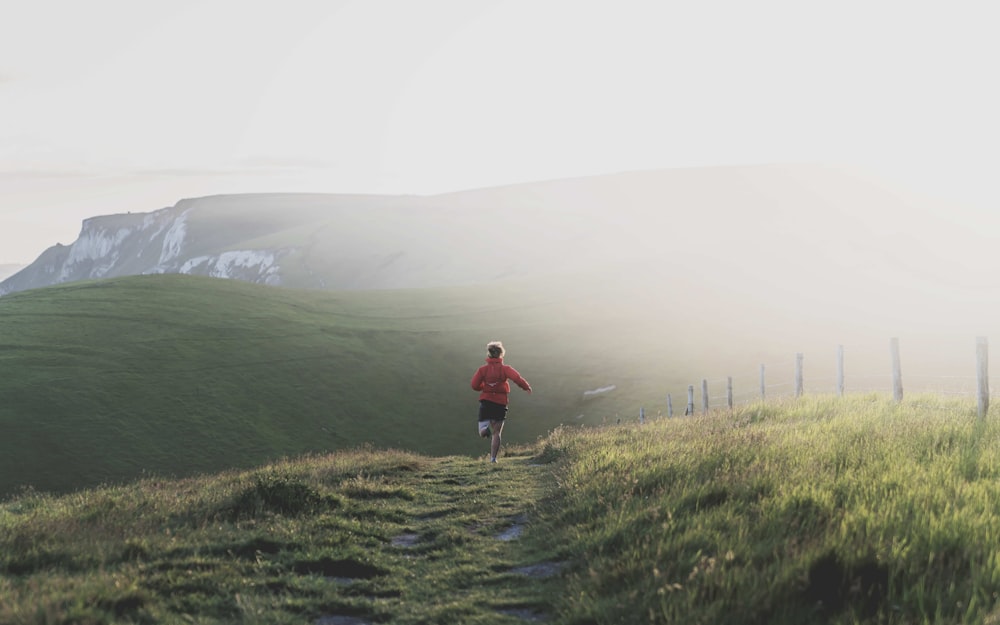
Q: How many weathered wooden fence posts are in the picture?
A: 10